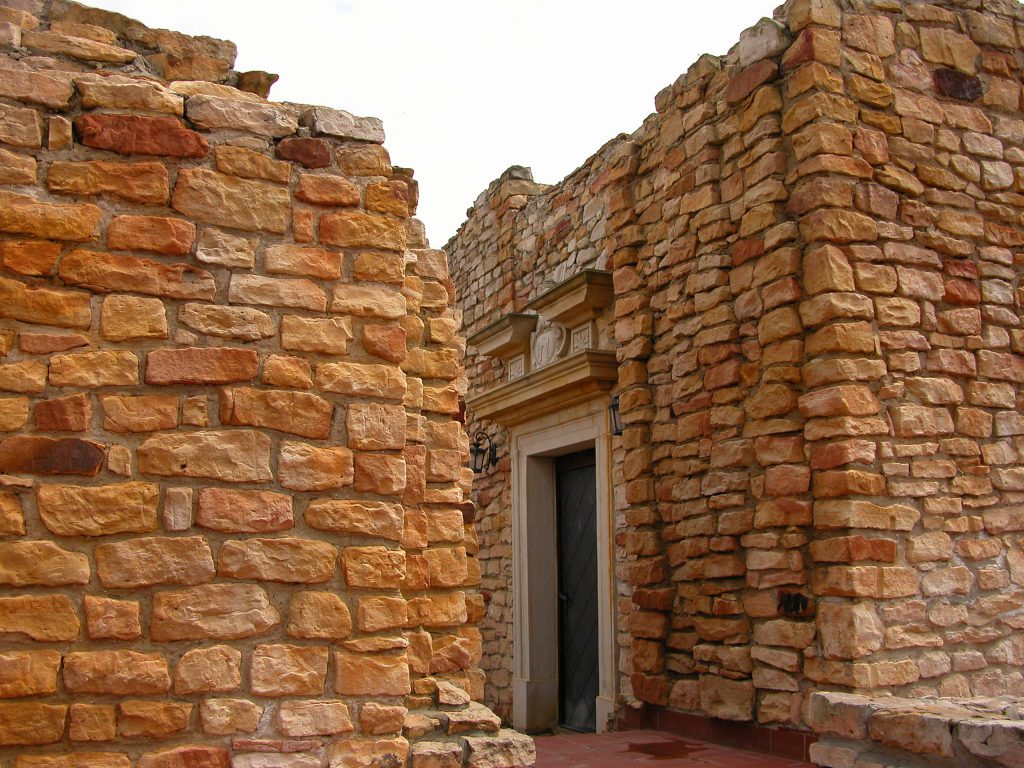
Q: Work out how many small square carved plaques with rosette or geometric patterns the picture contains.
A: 2